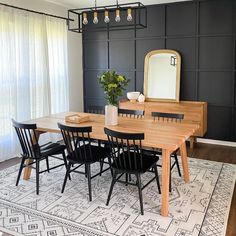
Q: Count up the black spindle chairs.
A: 6